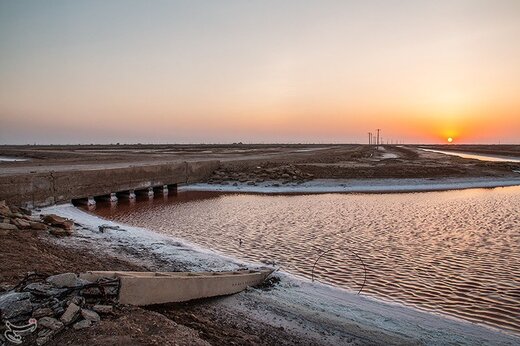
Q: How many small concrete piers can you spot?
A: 5